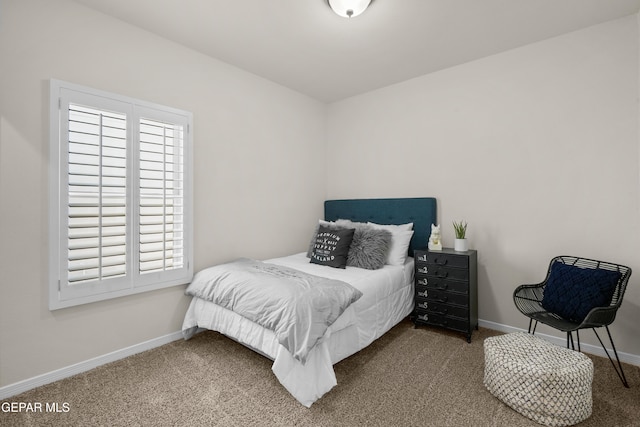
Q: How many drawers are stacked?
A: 6